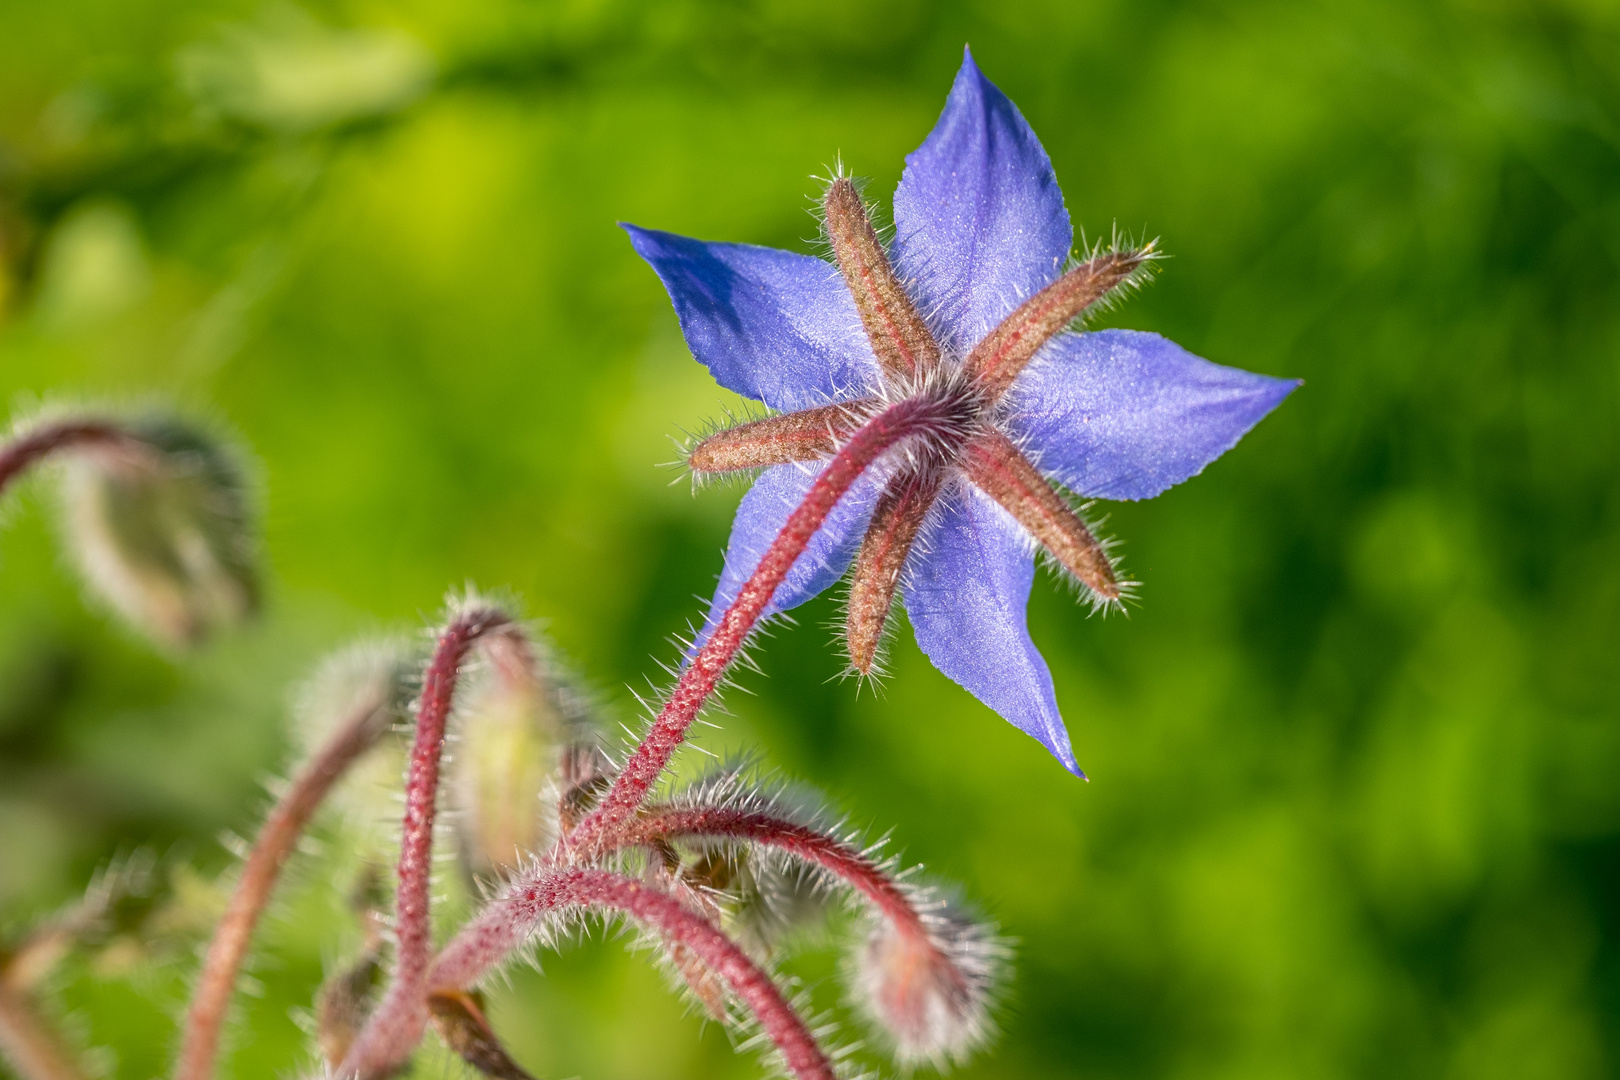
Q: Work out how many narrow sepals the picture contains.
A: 5